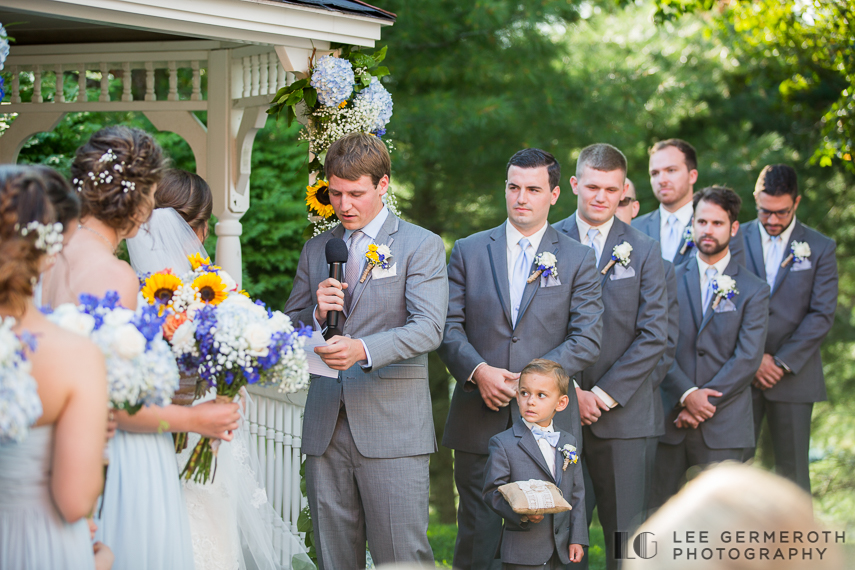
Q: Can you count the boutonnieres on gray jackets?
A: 7